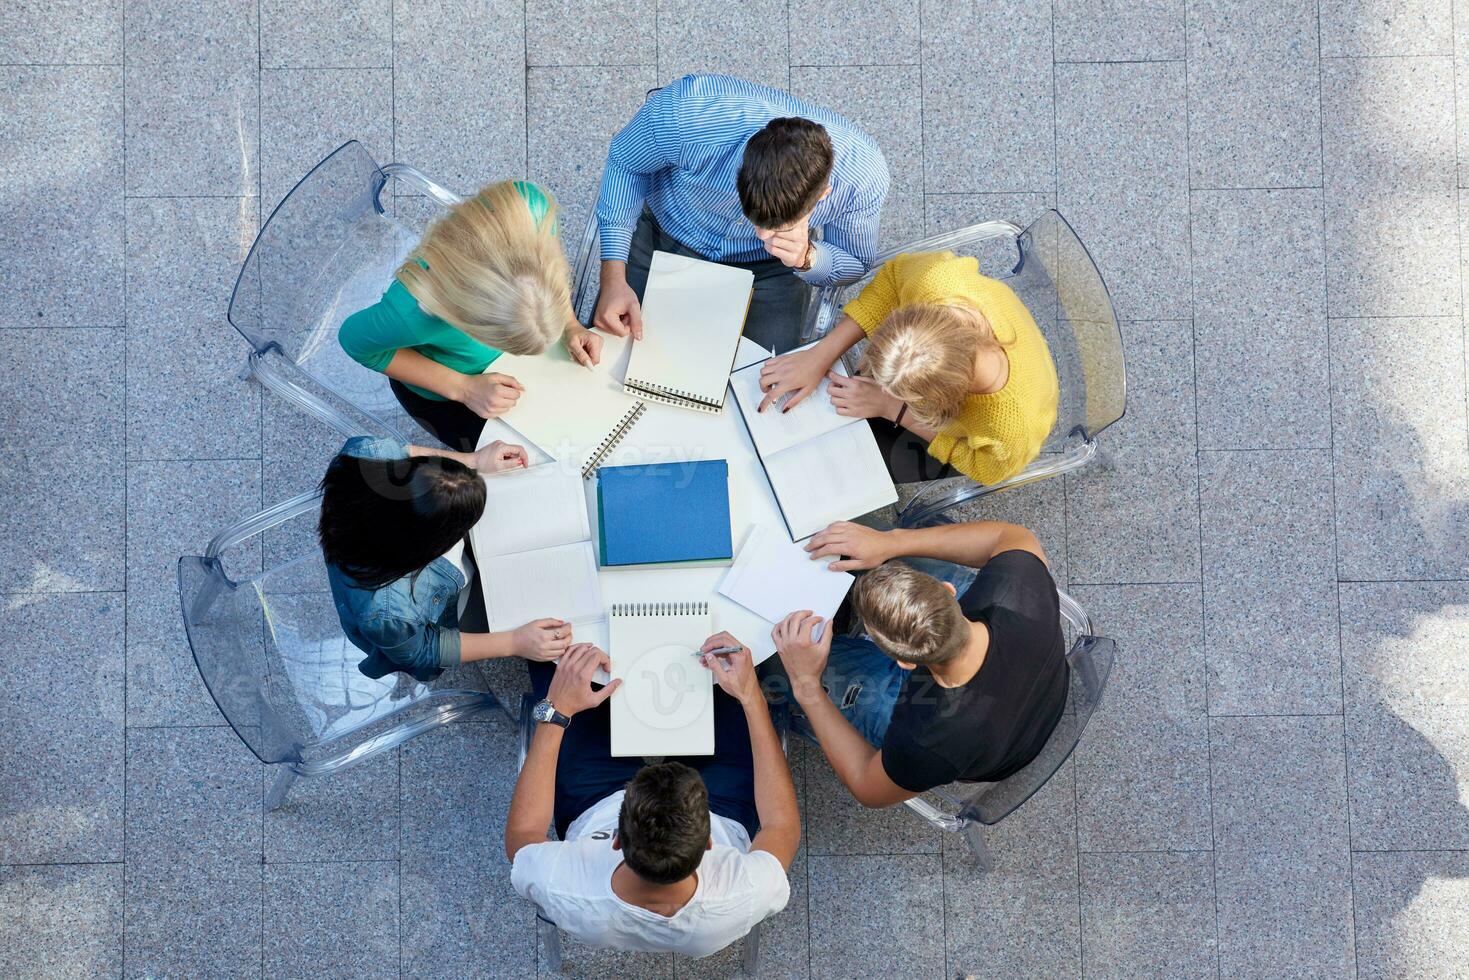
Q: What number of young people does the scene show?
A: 6